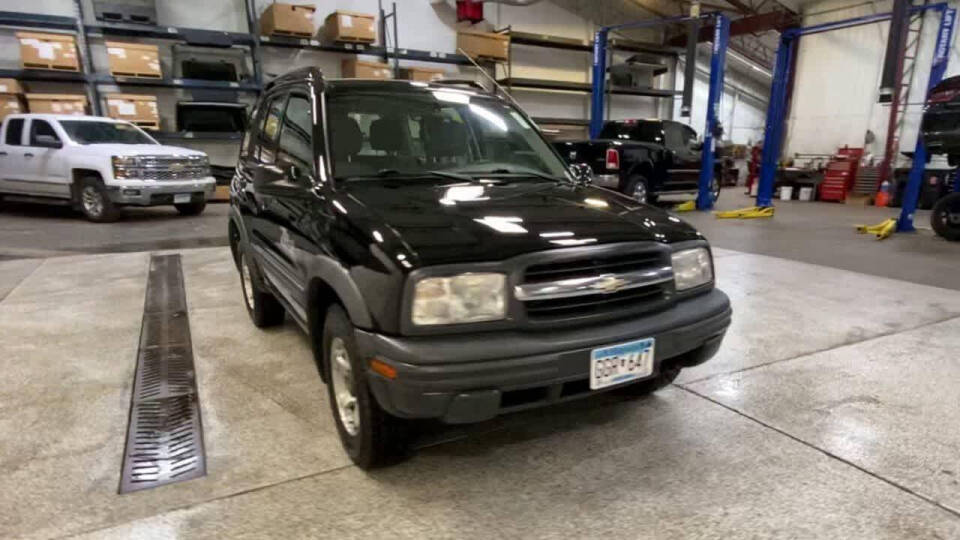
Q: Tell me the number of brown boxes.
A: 11